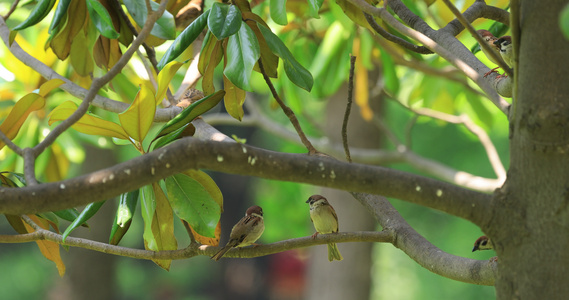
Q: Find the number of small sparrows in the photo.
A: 5